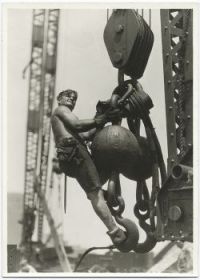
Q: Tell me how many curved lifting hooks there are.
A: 2